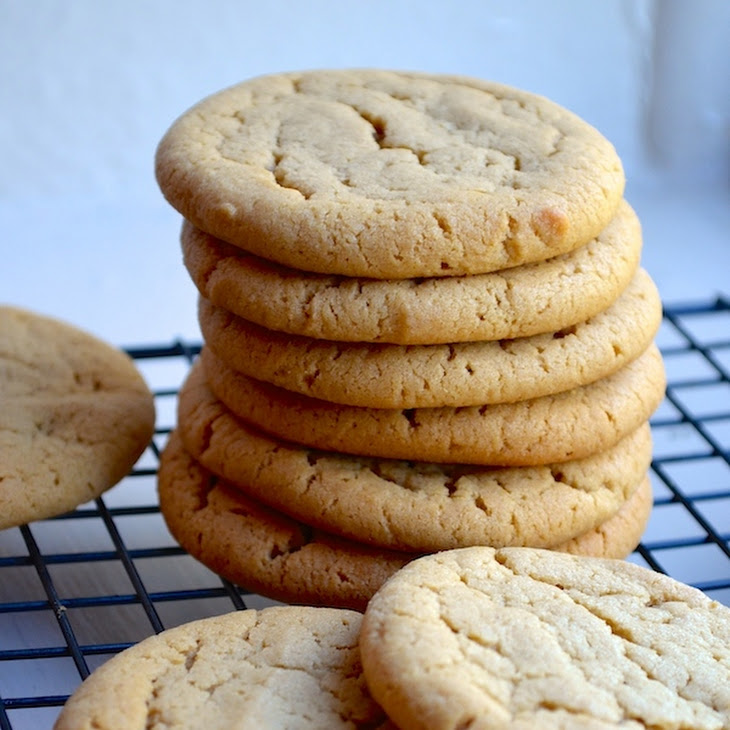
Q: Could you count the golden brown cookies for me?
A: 9